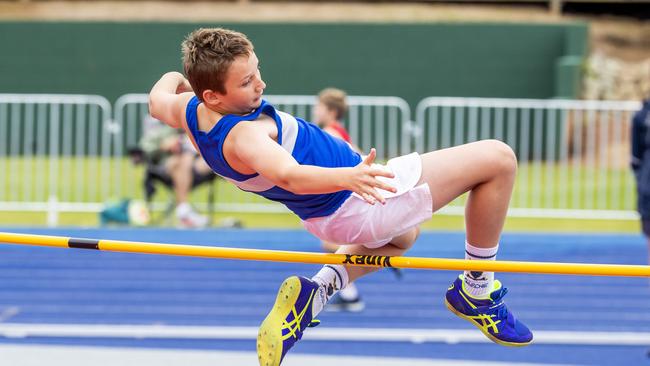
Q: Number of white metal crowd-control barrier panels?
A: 3